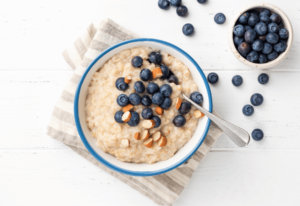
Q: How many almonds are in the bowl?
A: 14